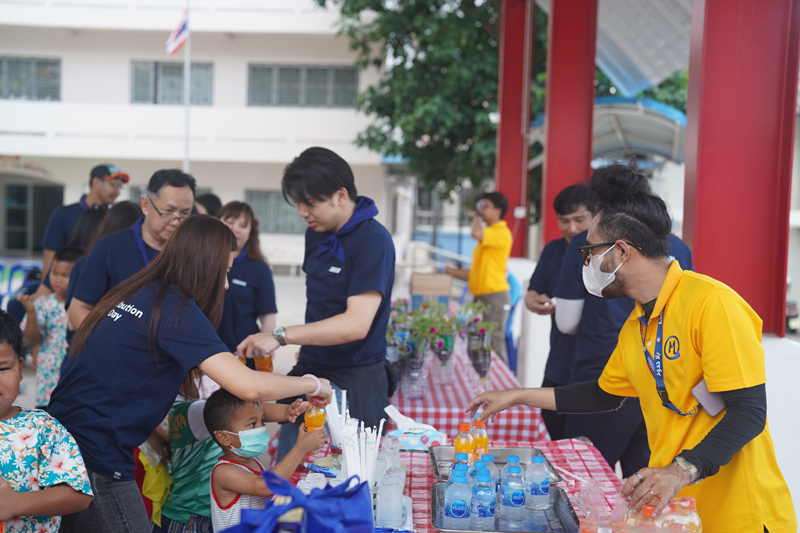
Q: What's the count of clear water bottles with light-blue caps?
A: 11